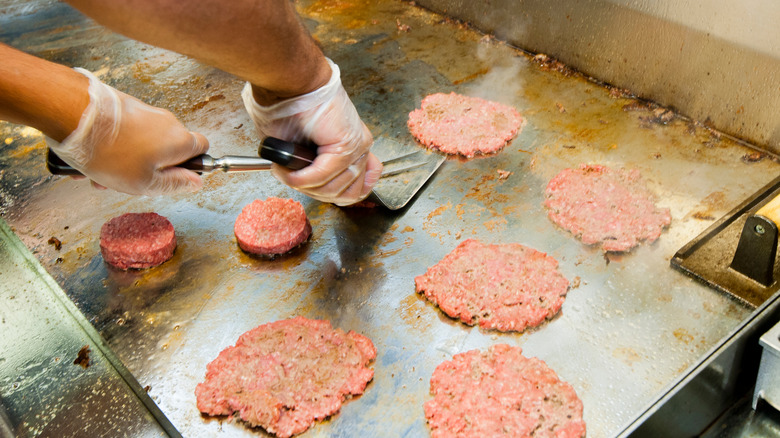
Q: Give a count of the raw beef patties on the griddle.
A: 7